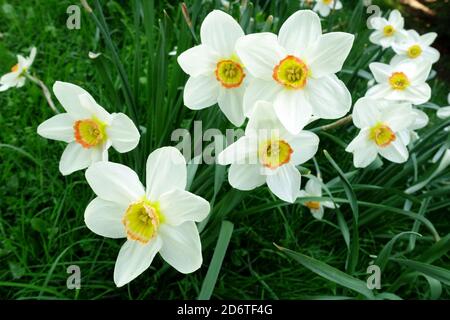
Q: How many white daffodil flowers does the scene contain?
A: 12